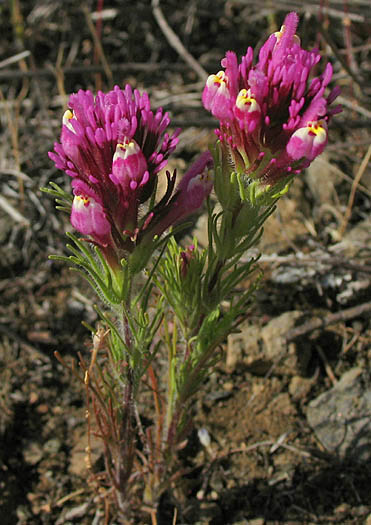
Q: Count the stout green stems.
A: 2